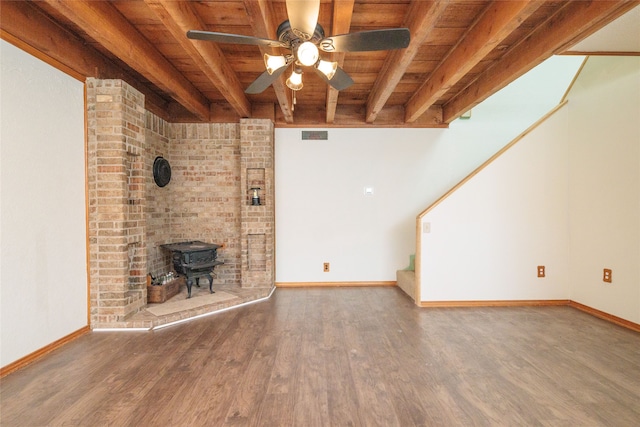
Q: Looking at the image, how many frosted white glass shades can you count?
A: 4